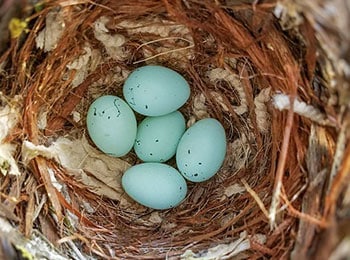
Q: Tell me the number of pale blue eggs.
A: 5